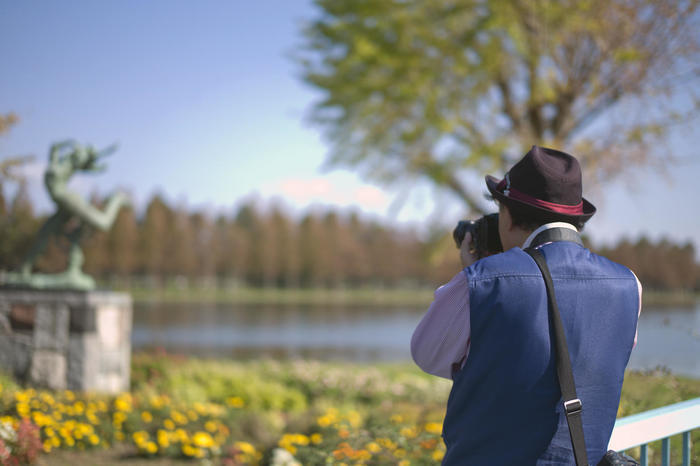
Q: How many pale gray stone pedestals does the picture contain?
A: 1